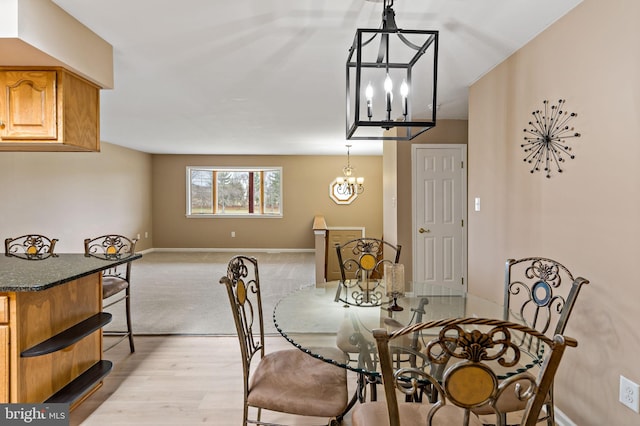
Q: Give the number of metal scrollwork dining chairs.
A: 4